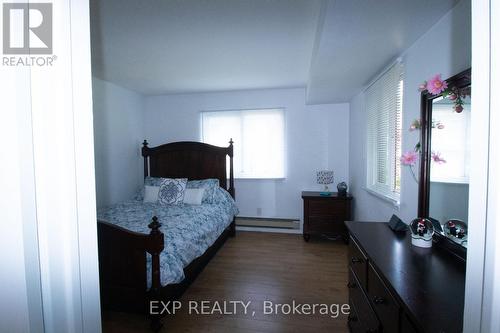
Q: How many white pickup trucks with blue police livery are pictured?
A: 0